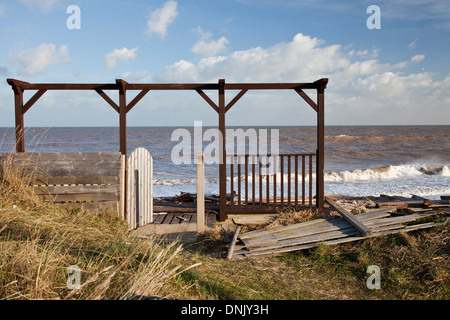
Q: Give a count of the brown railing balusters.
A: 12